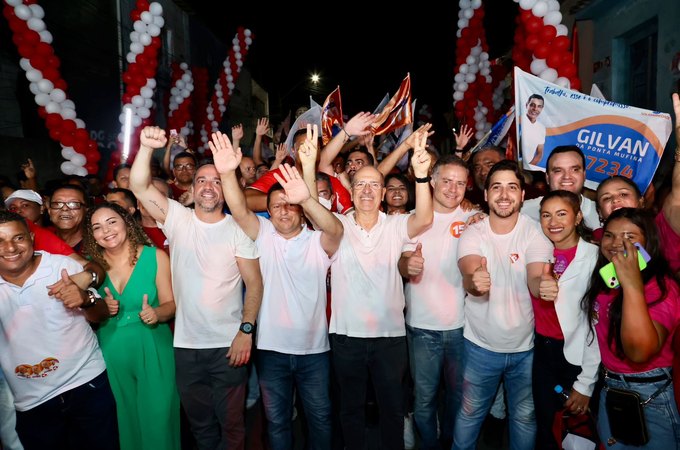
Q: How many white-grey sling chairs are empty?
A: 0